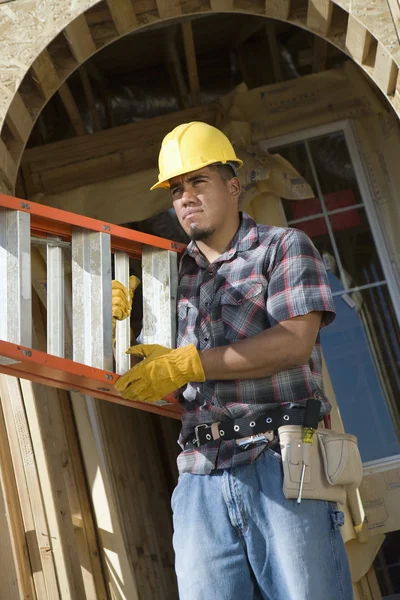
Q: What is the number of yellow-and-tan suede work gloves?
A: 2